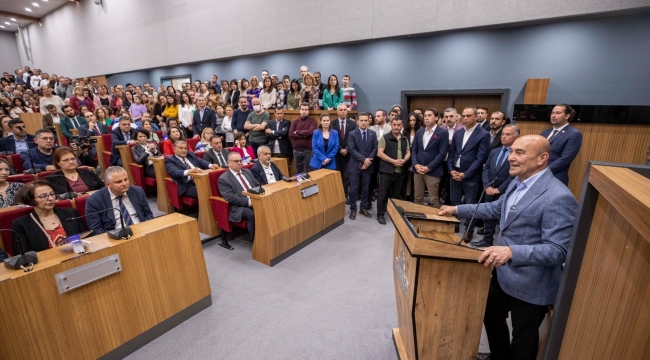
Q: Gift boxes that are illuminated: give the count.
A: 0